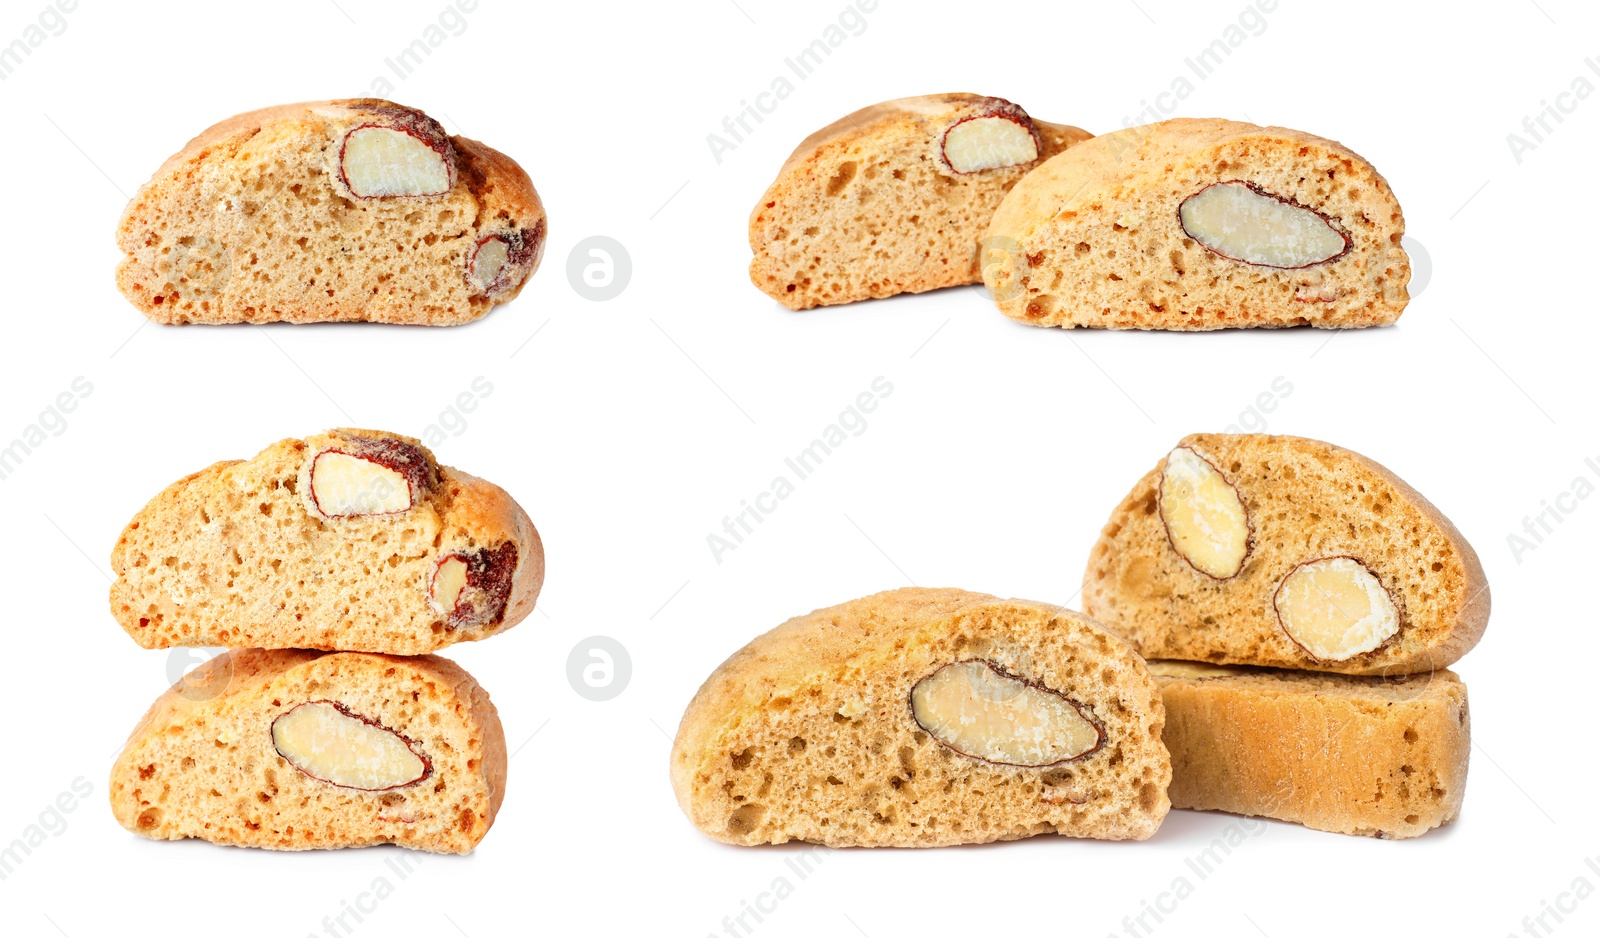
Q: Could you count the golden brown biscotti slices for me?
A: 8